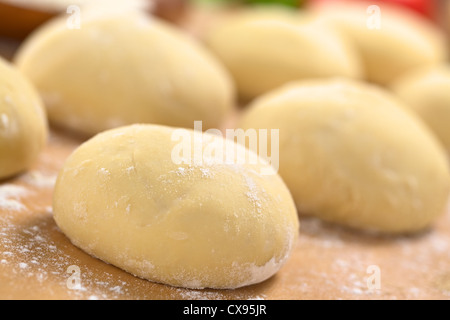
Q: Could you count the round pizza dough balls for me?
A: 7